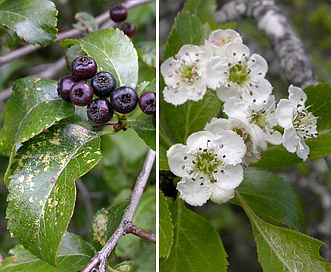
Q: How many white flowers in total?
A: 7